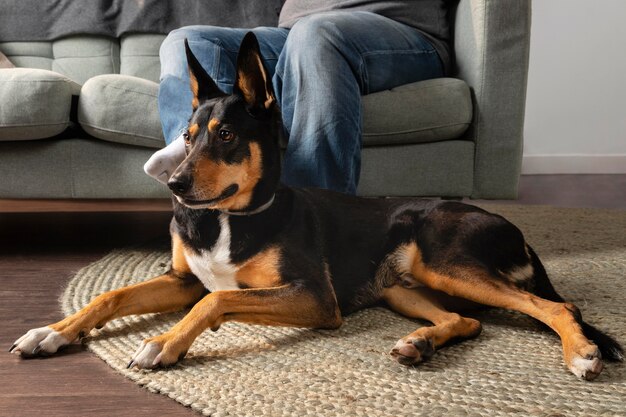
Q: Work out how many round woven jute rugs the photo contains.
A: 1